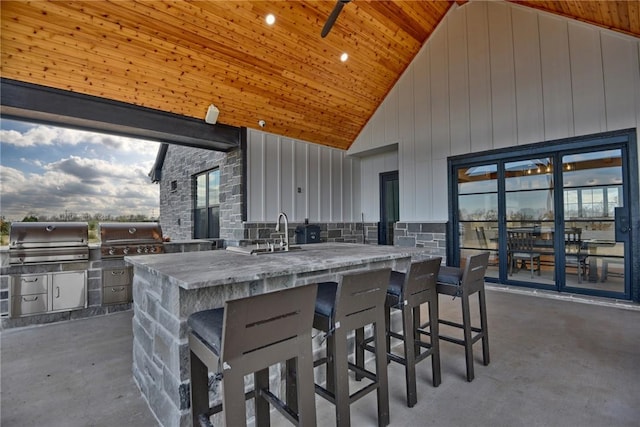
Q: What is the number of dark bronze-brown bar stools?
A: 4